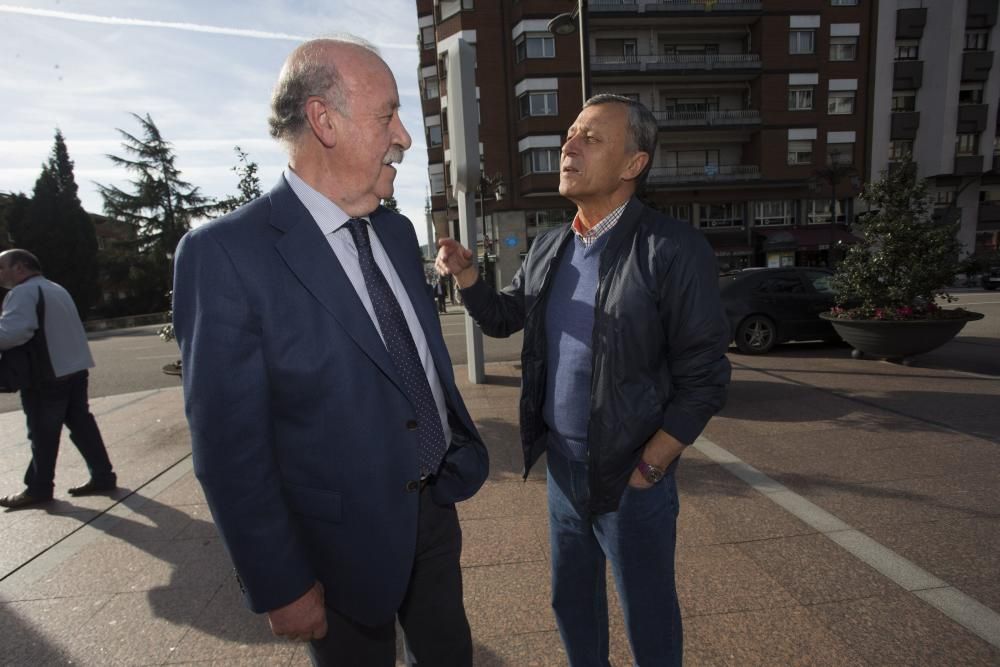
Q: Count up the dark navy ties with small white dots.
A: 1